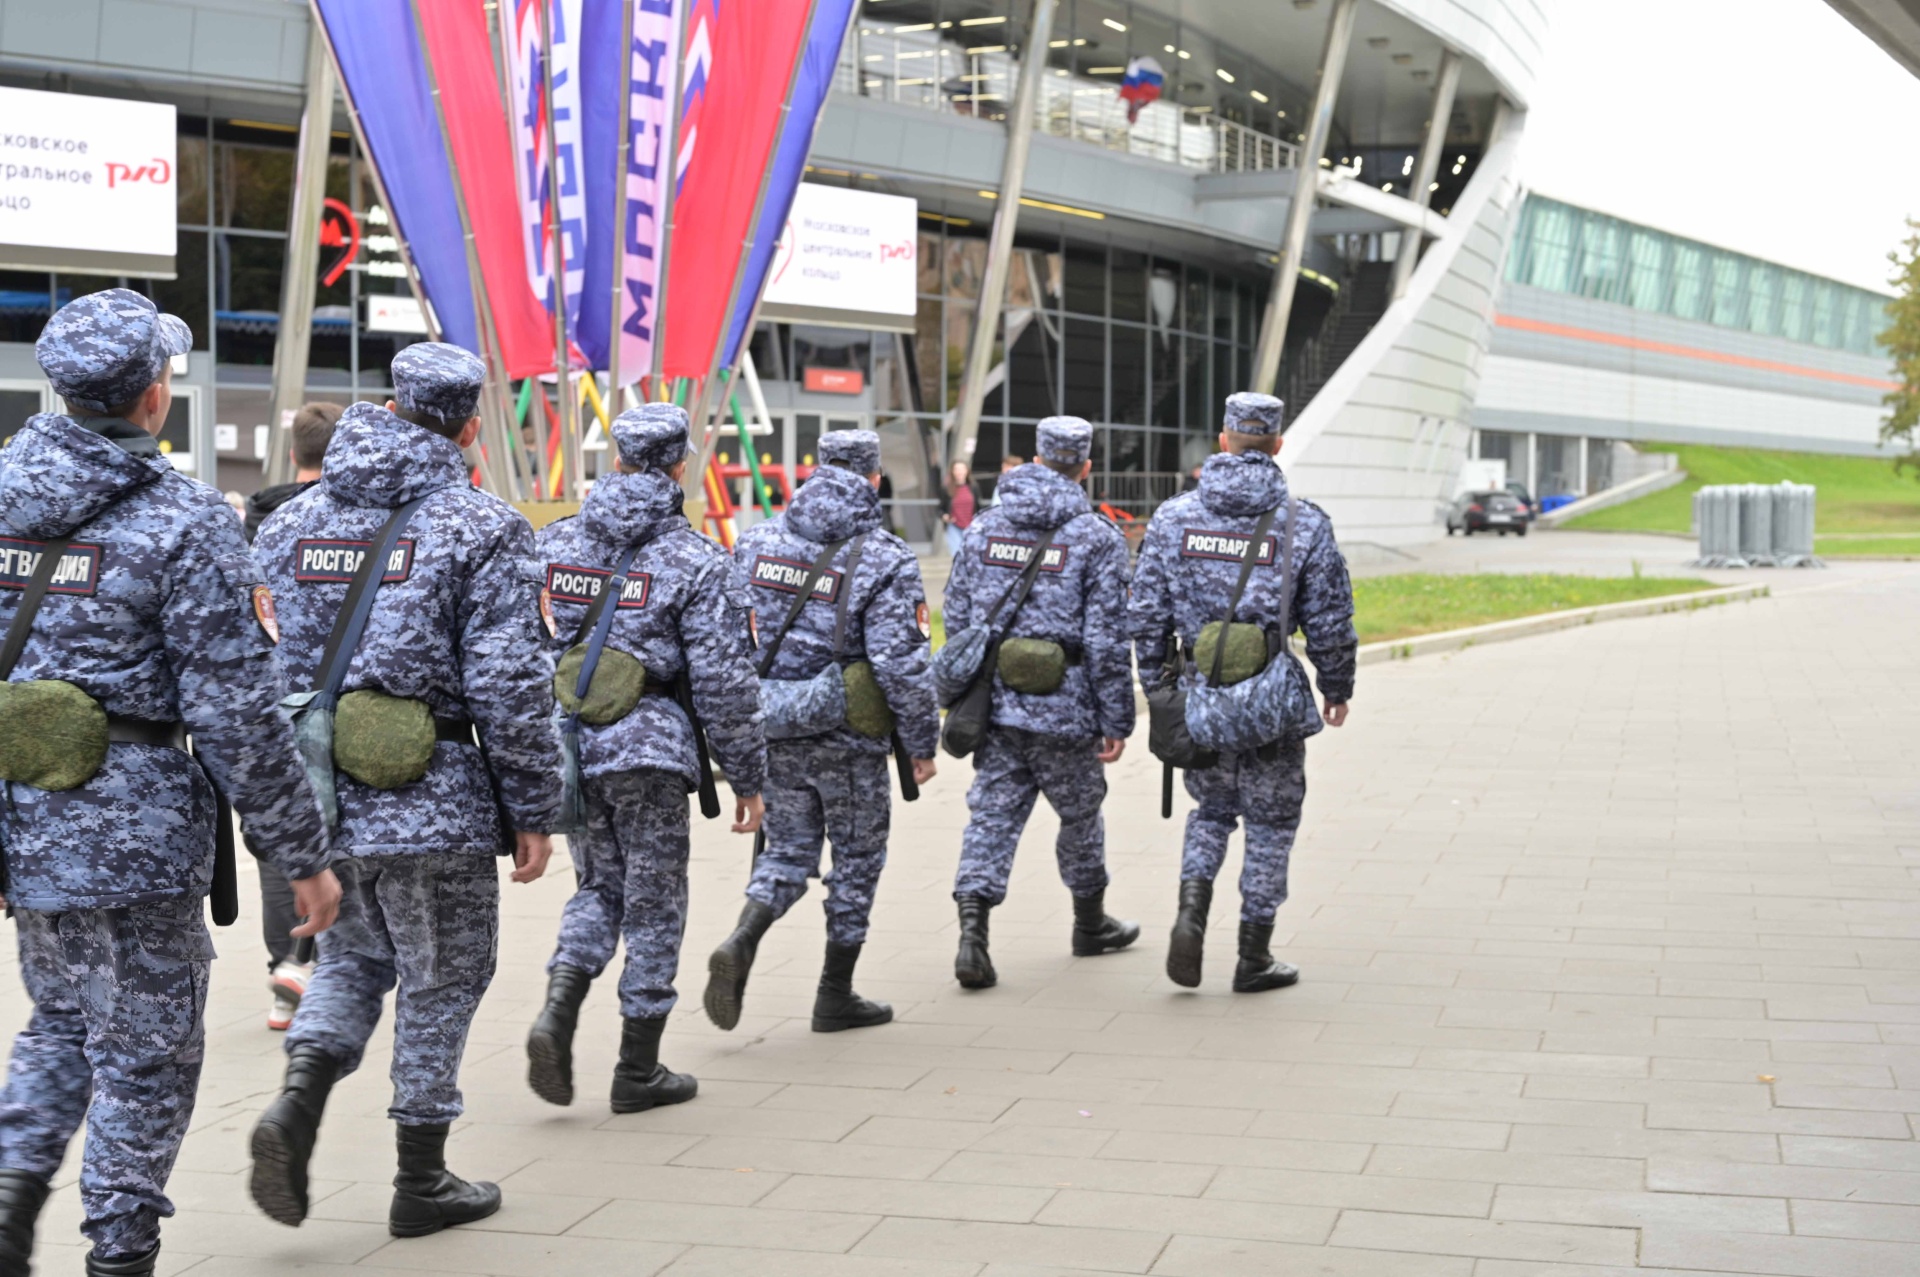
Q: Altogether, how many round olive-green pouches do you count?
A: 6